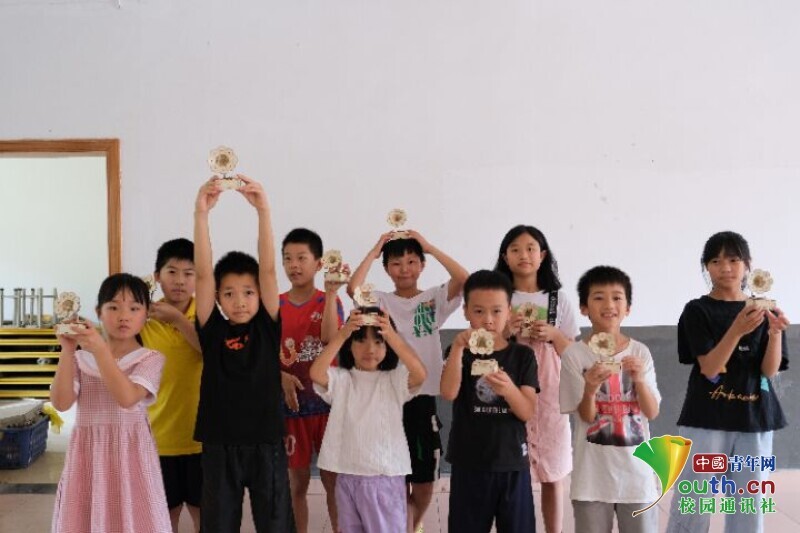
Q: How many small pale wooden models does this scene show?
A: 10